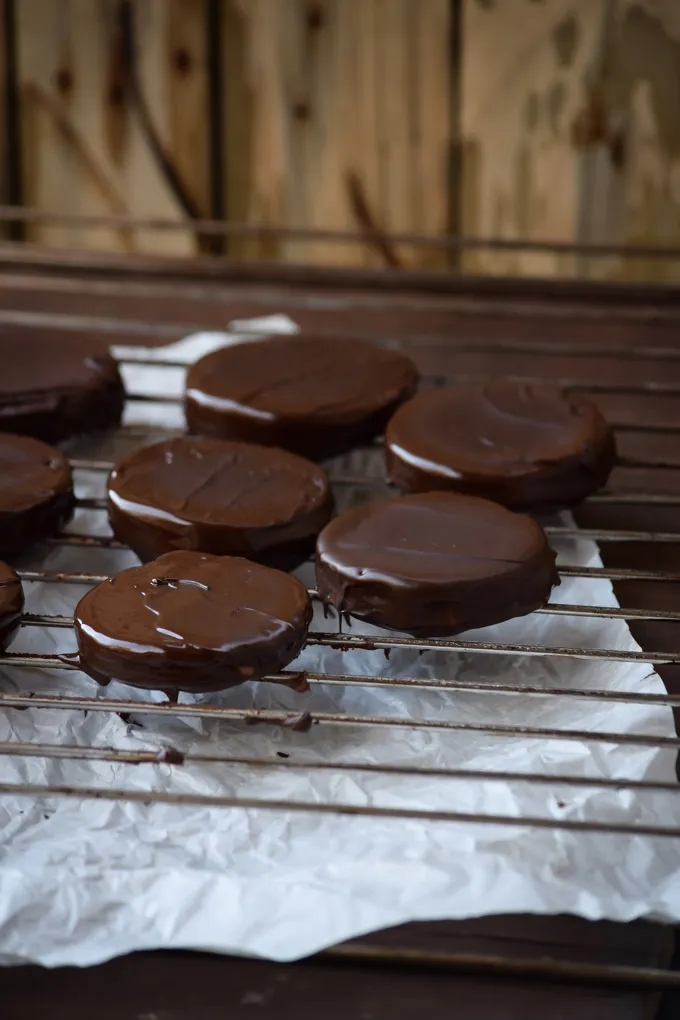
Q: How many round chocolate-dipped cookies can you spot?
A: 8